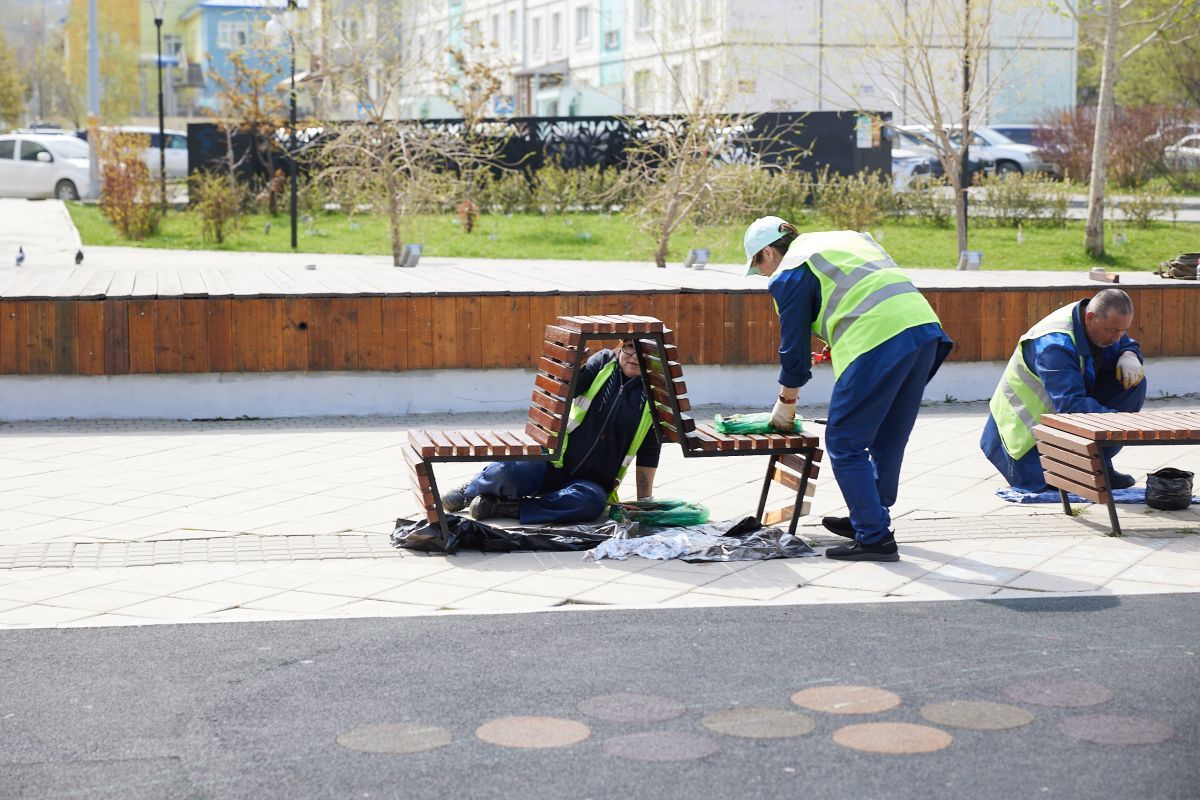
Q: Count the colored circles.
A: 10